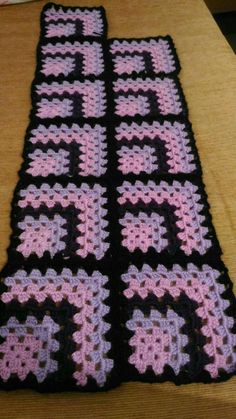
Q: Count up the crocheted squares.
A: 11